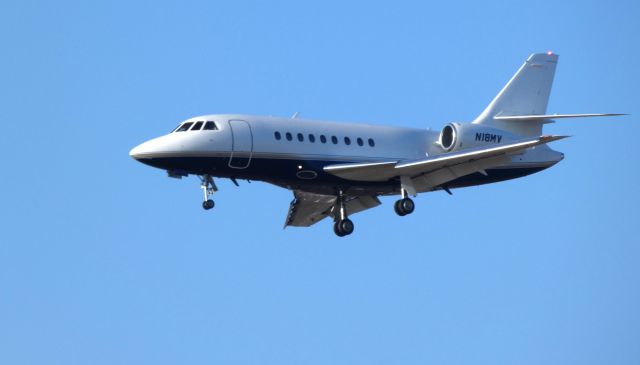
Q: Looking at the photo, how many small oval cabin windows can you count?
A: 9